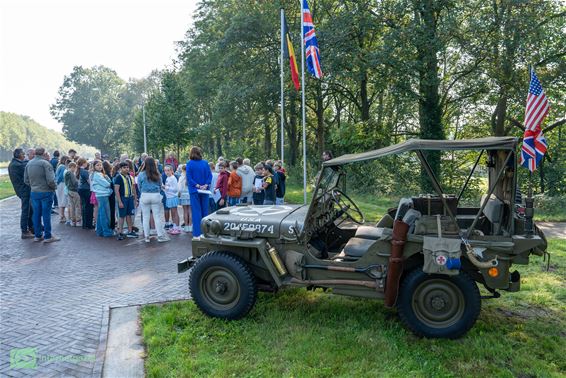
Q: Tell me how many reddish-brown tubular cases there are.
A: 1